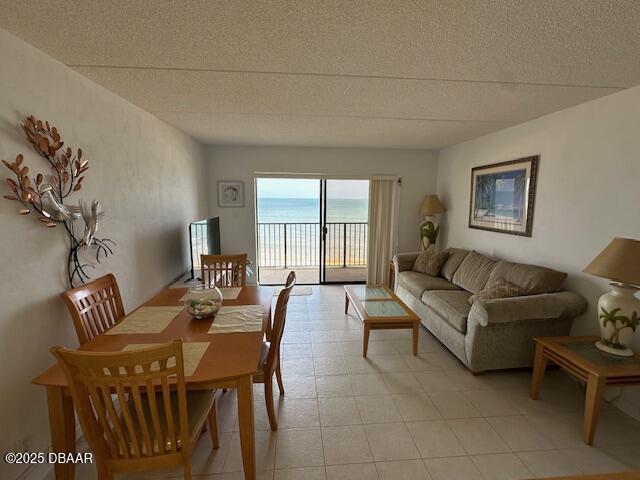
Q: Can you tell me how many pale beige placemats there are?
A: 4